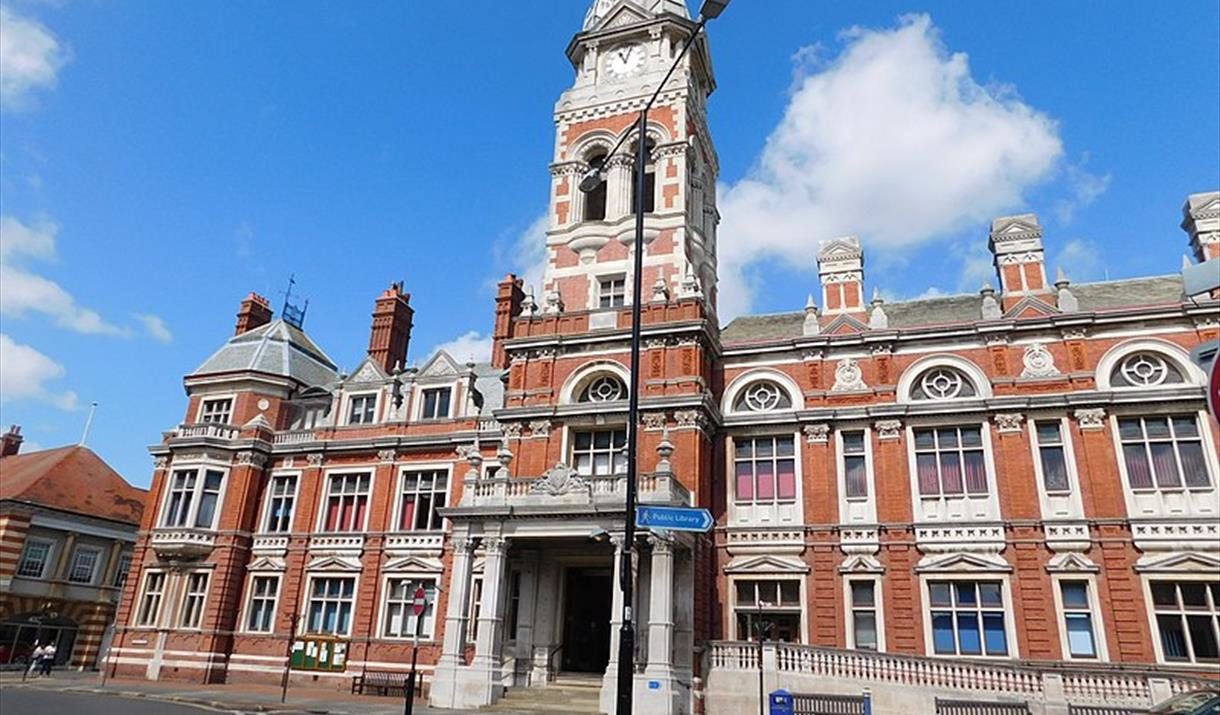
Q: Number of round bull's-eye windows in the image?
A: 4